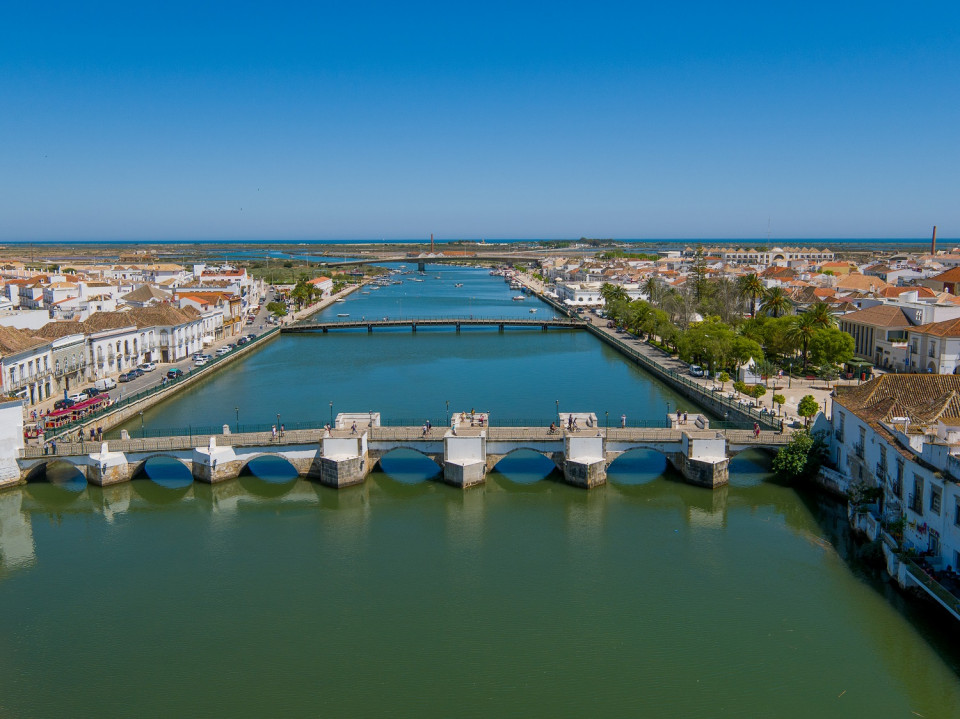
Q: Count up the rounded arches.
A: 7